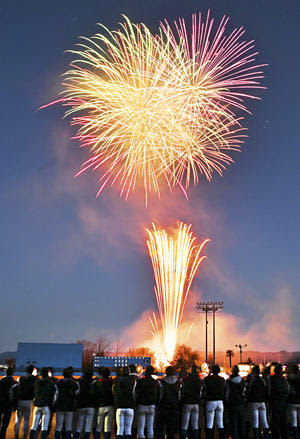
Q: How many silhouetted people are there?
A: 15